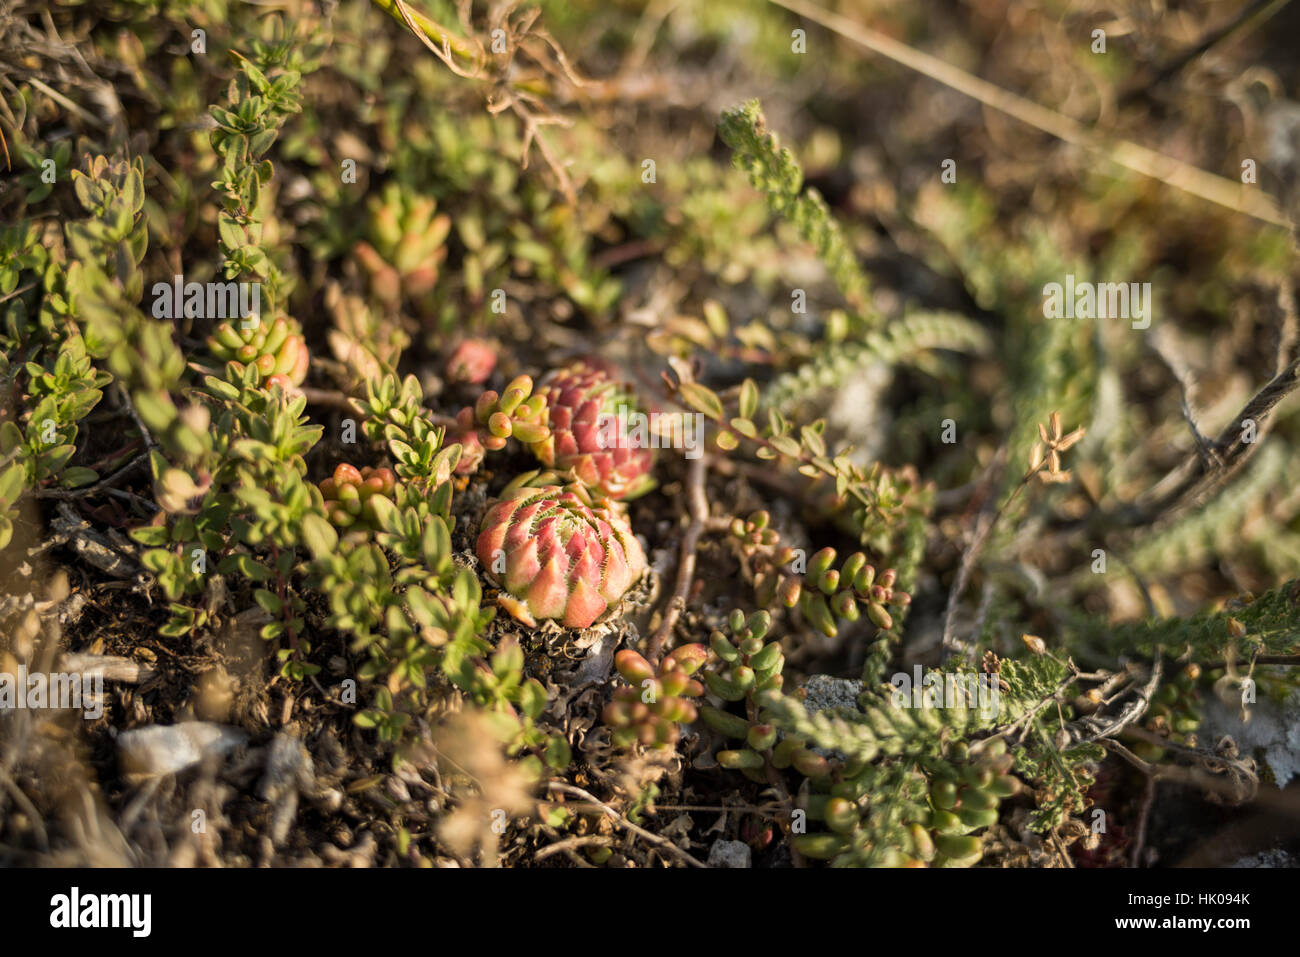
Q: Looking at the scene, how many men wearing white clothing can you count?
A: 0